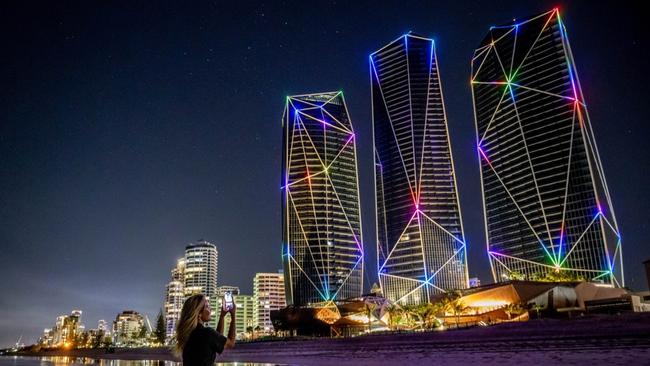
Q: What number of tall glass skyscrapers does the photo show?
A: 3